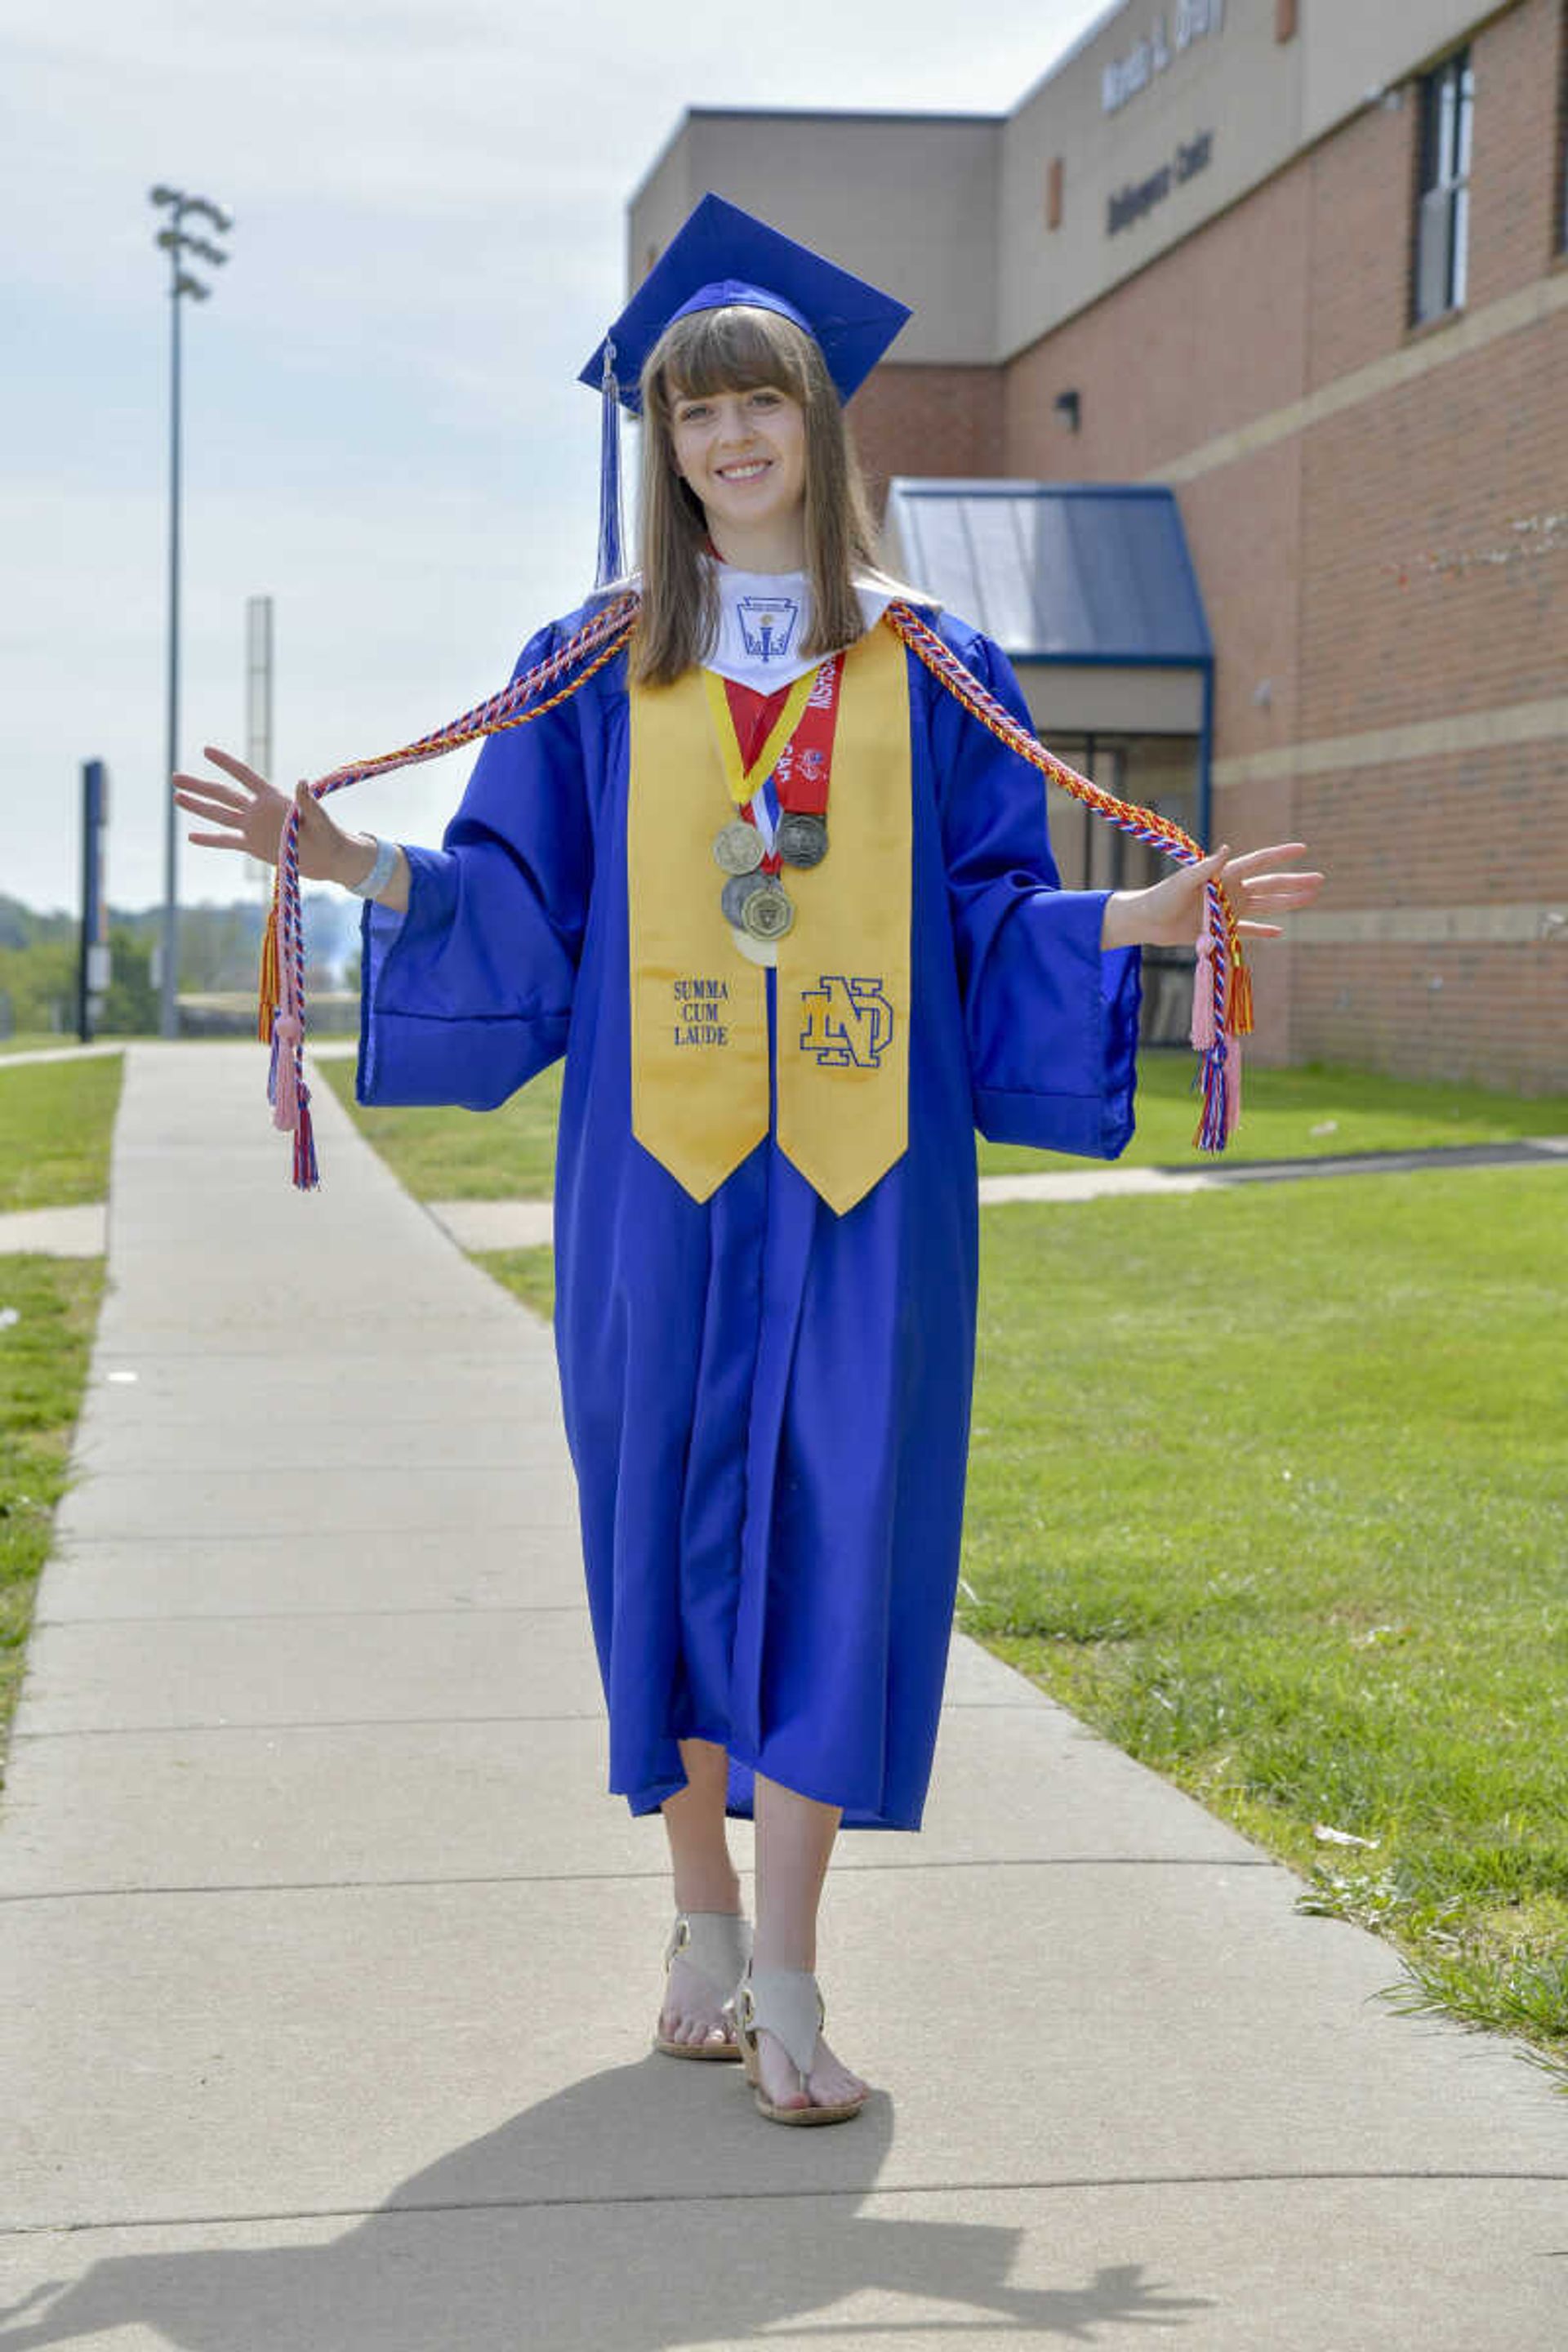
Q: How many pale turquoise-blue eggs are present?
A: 0